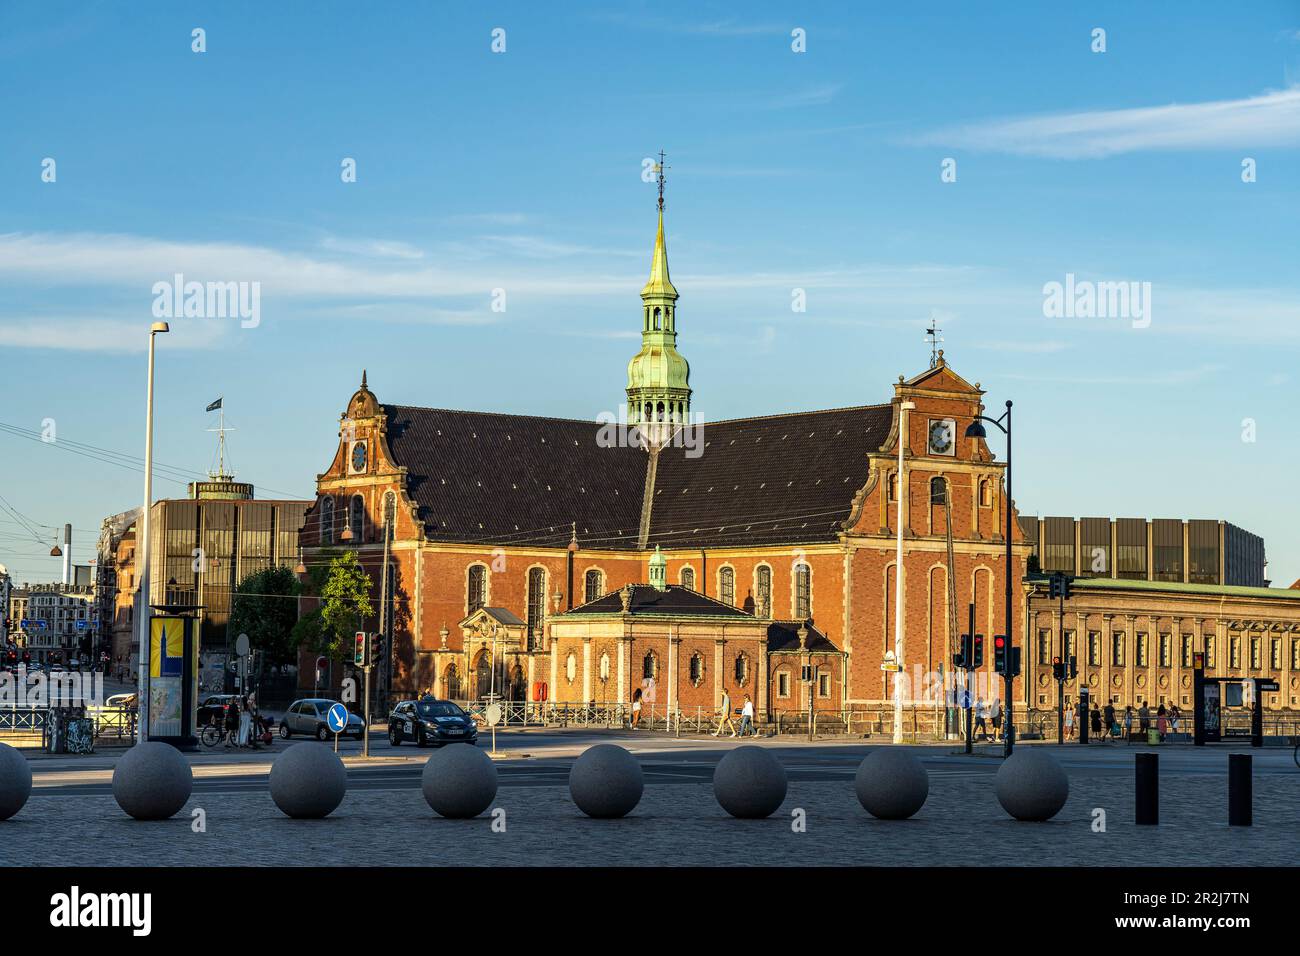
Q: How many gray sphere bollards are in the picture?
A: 8